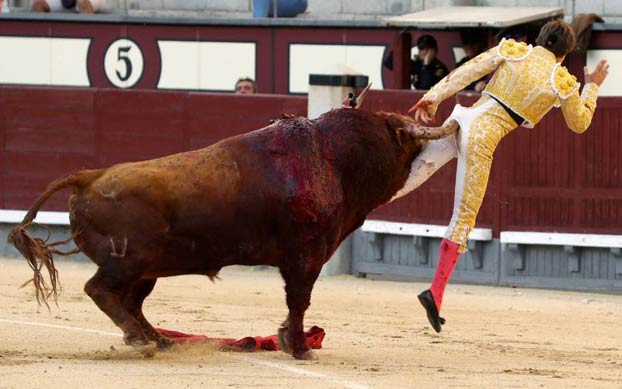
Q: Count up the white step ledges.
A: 3